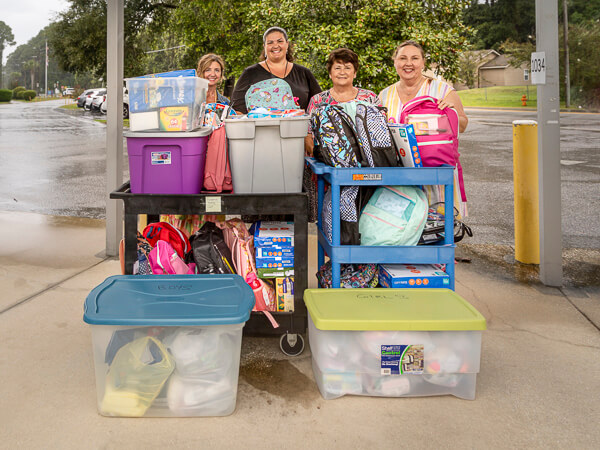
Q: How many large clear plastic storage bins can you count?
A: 2